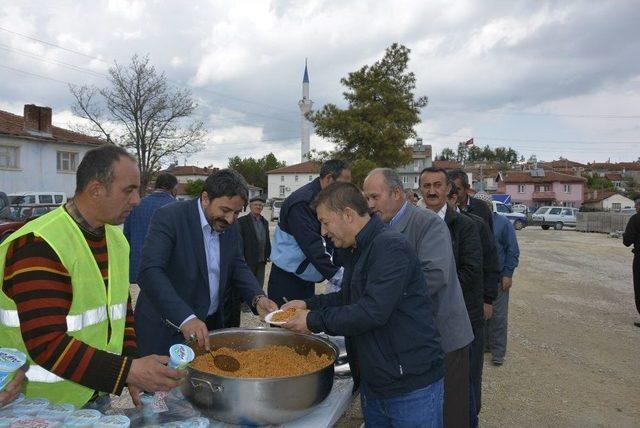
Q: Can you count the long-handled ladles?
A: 1